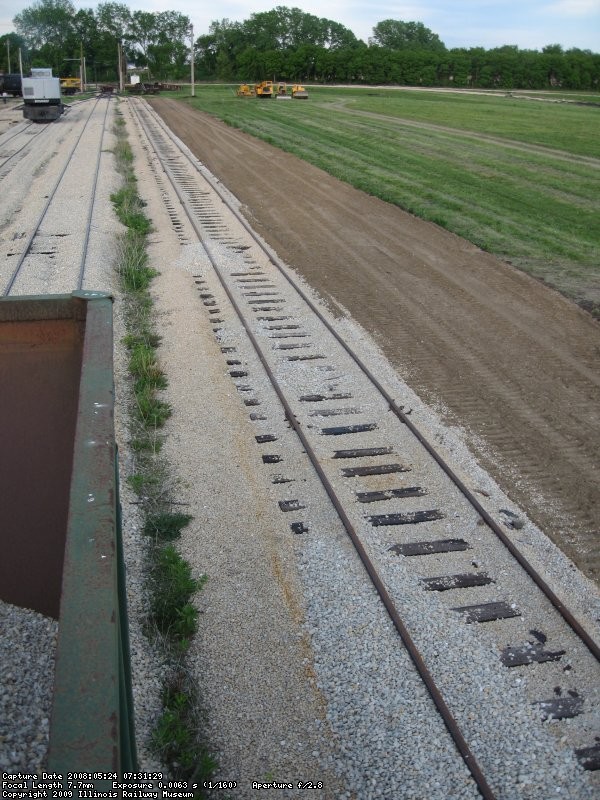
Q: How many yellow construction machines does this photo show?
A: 4